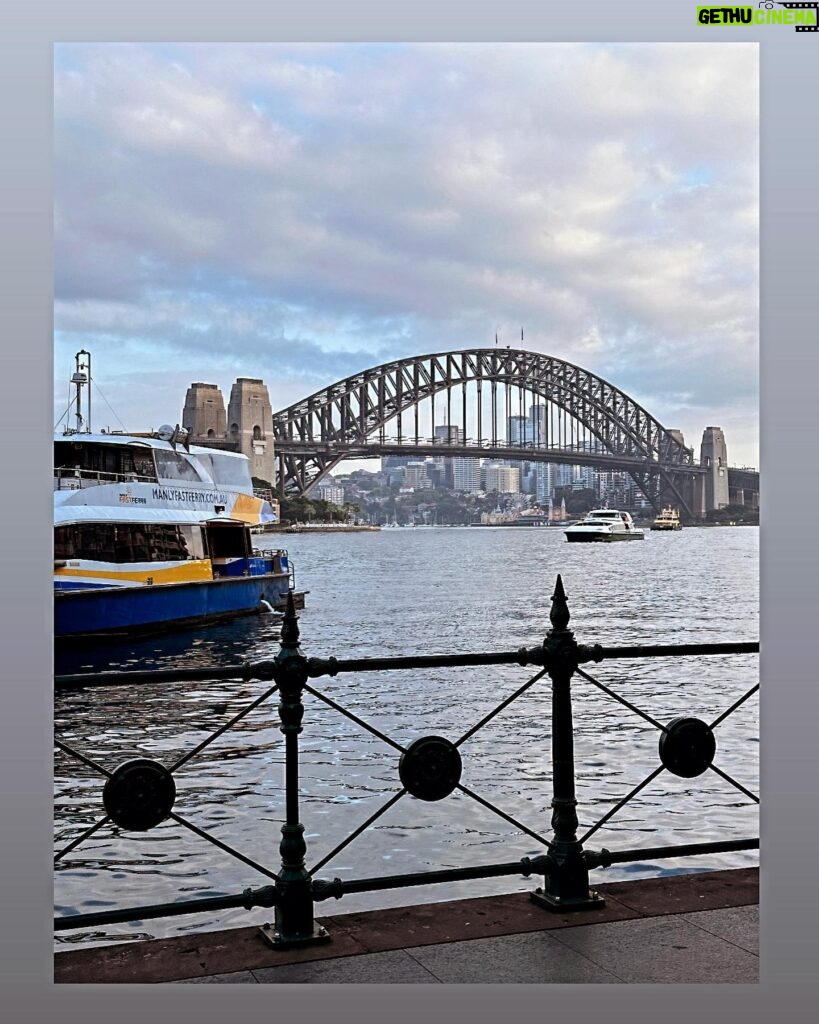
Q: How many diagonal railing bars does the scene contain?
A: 12